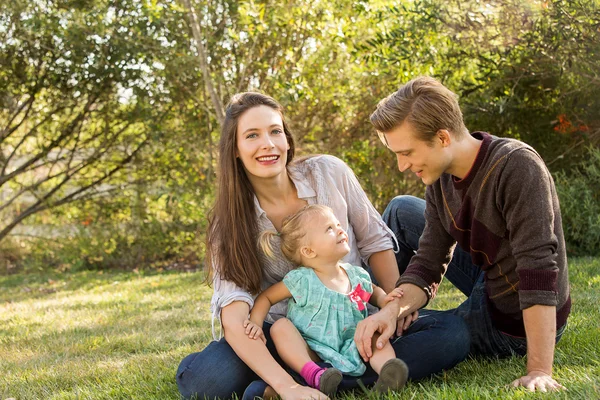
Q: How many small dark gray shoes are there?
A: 2